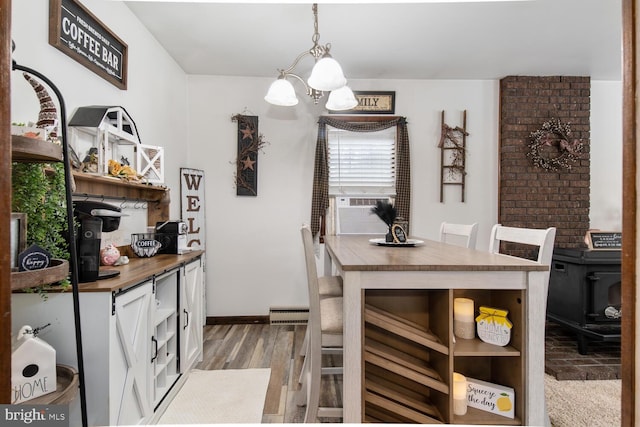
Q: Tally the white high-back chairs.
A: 4